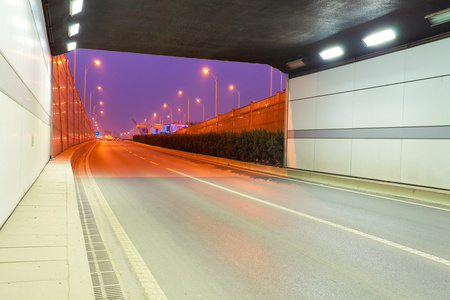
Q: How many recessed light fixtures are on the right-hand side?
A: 4